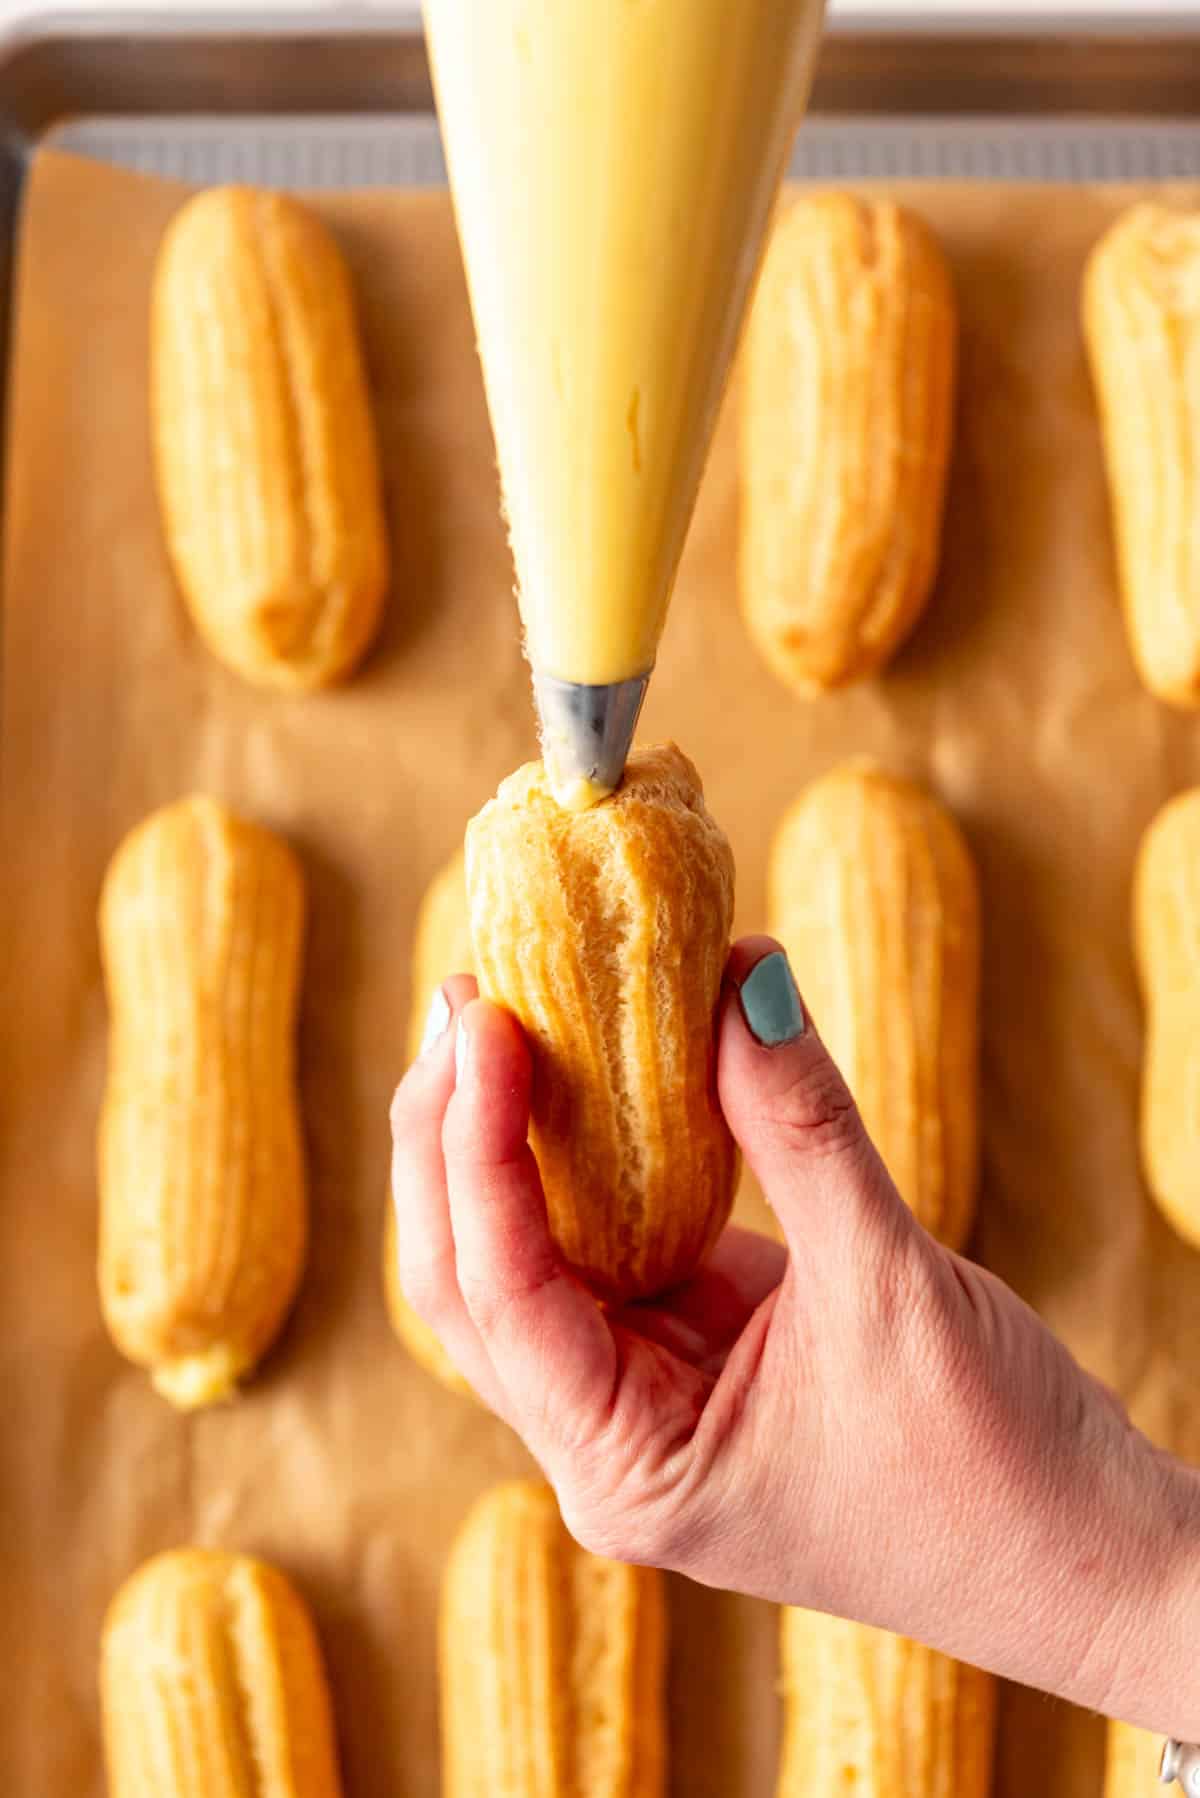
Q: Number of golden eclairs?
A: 12